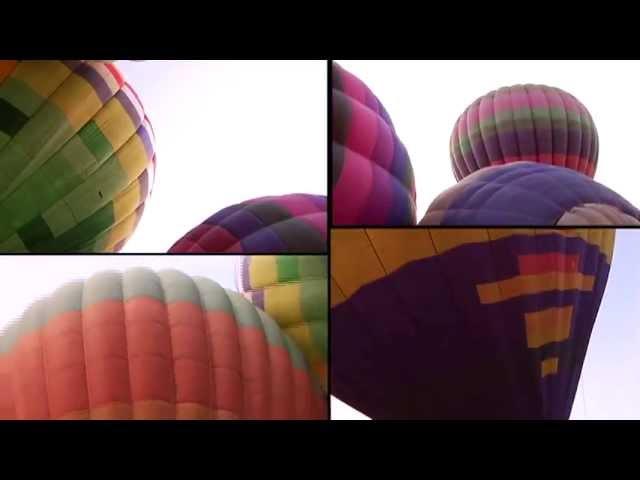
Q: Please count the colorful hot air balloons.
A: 8